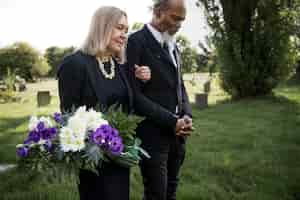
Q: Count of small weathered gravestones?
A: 3